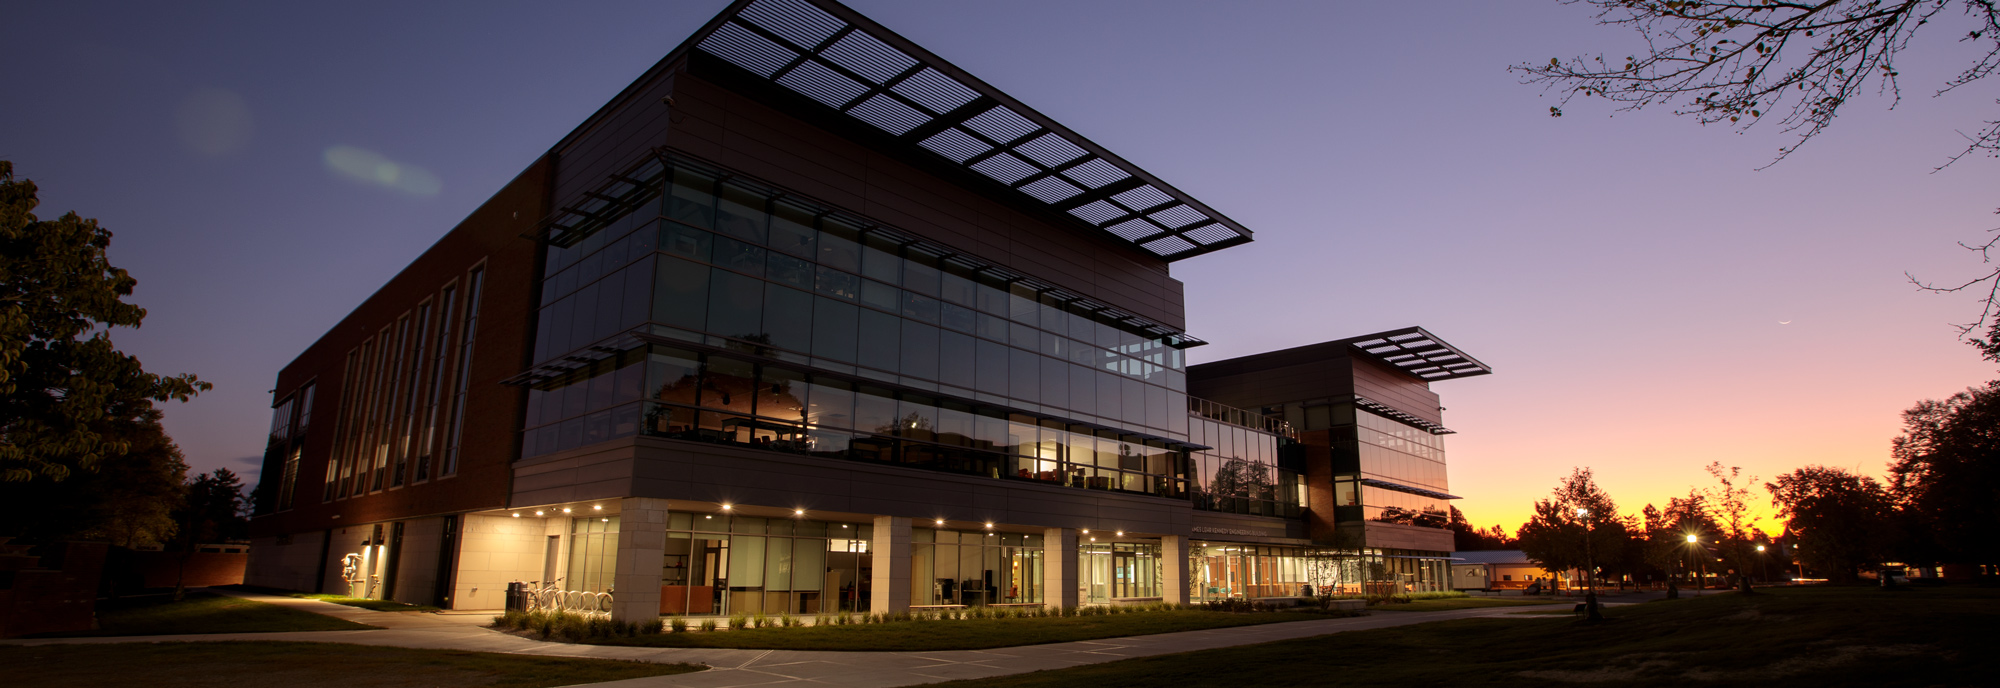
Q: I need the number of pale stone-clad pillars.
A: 4